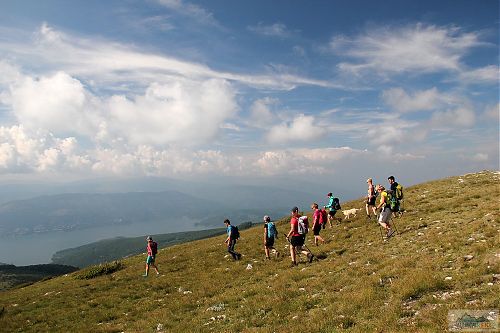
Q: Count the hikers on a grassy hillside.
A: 9